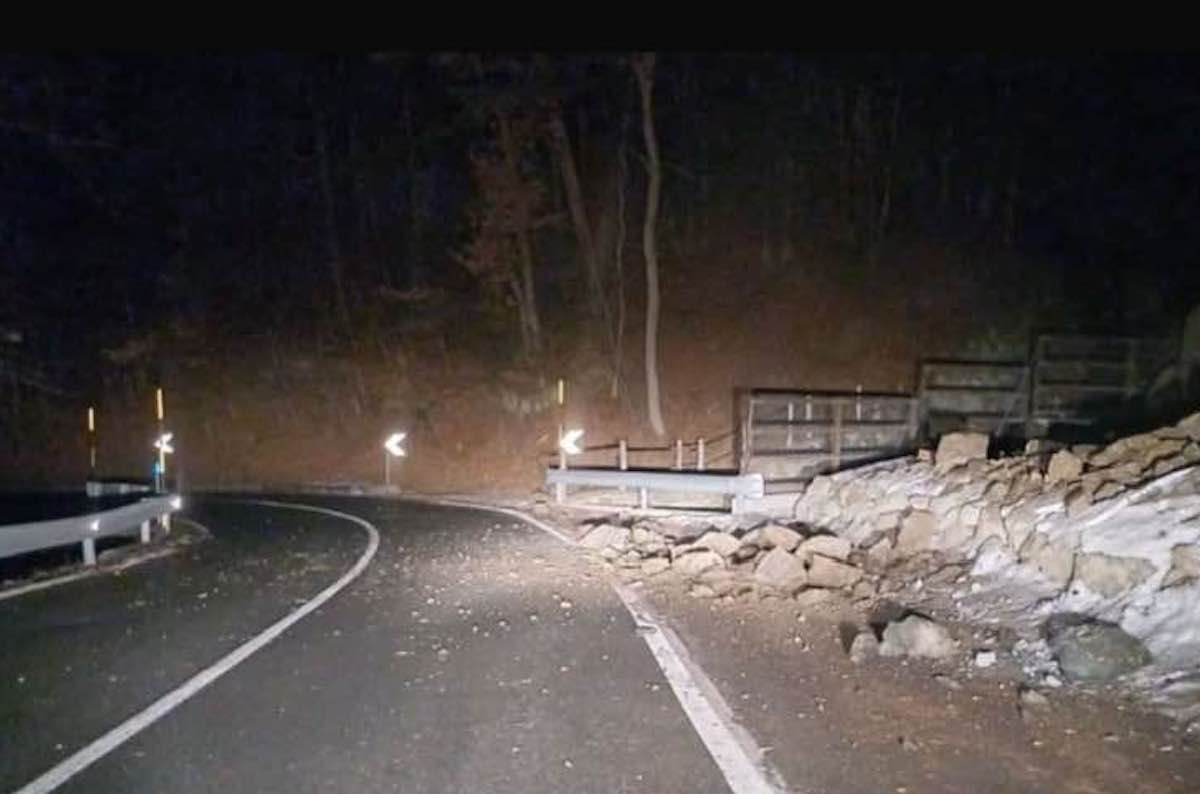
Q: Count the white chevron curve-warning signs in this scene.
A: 3